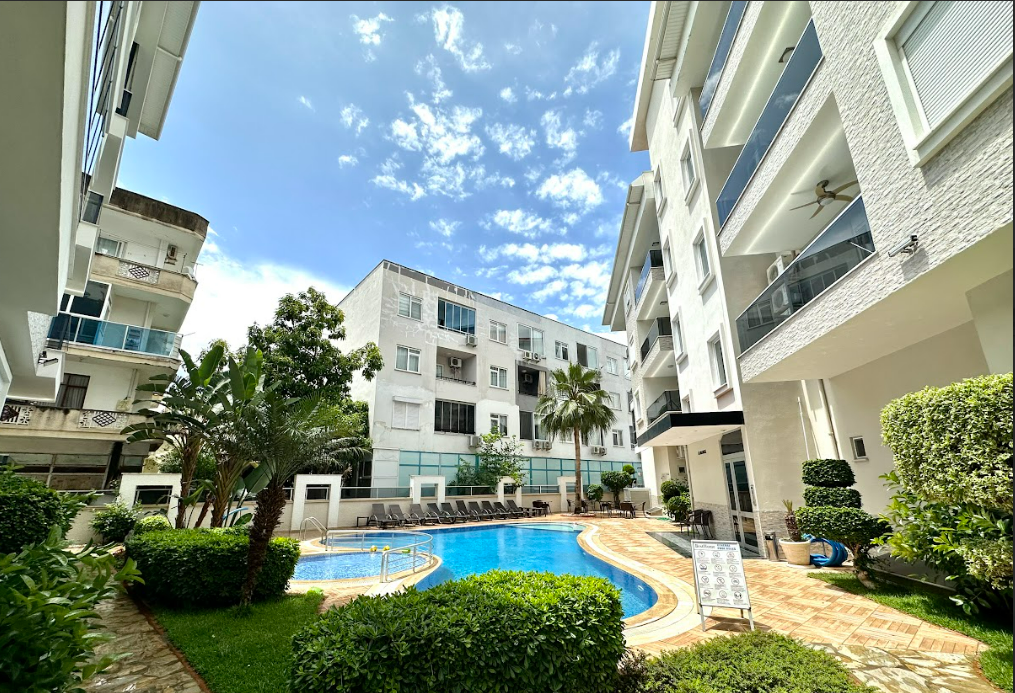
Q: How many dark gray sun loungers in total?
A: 10